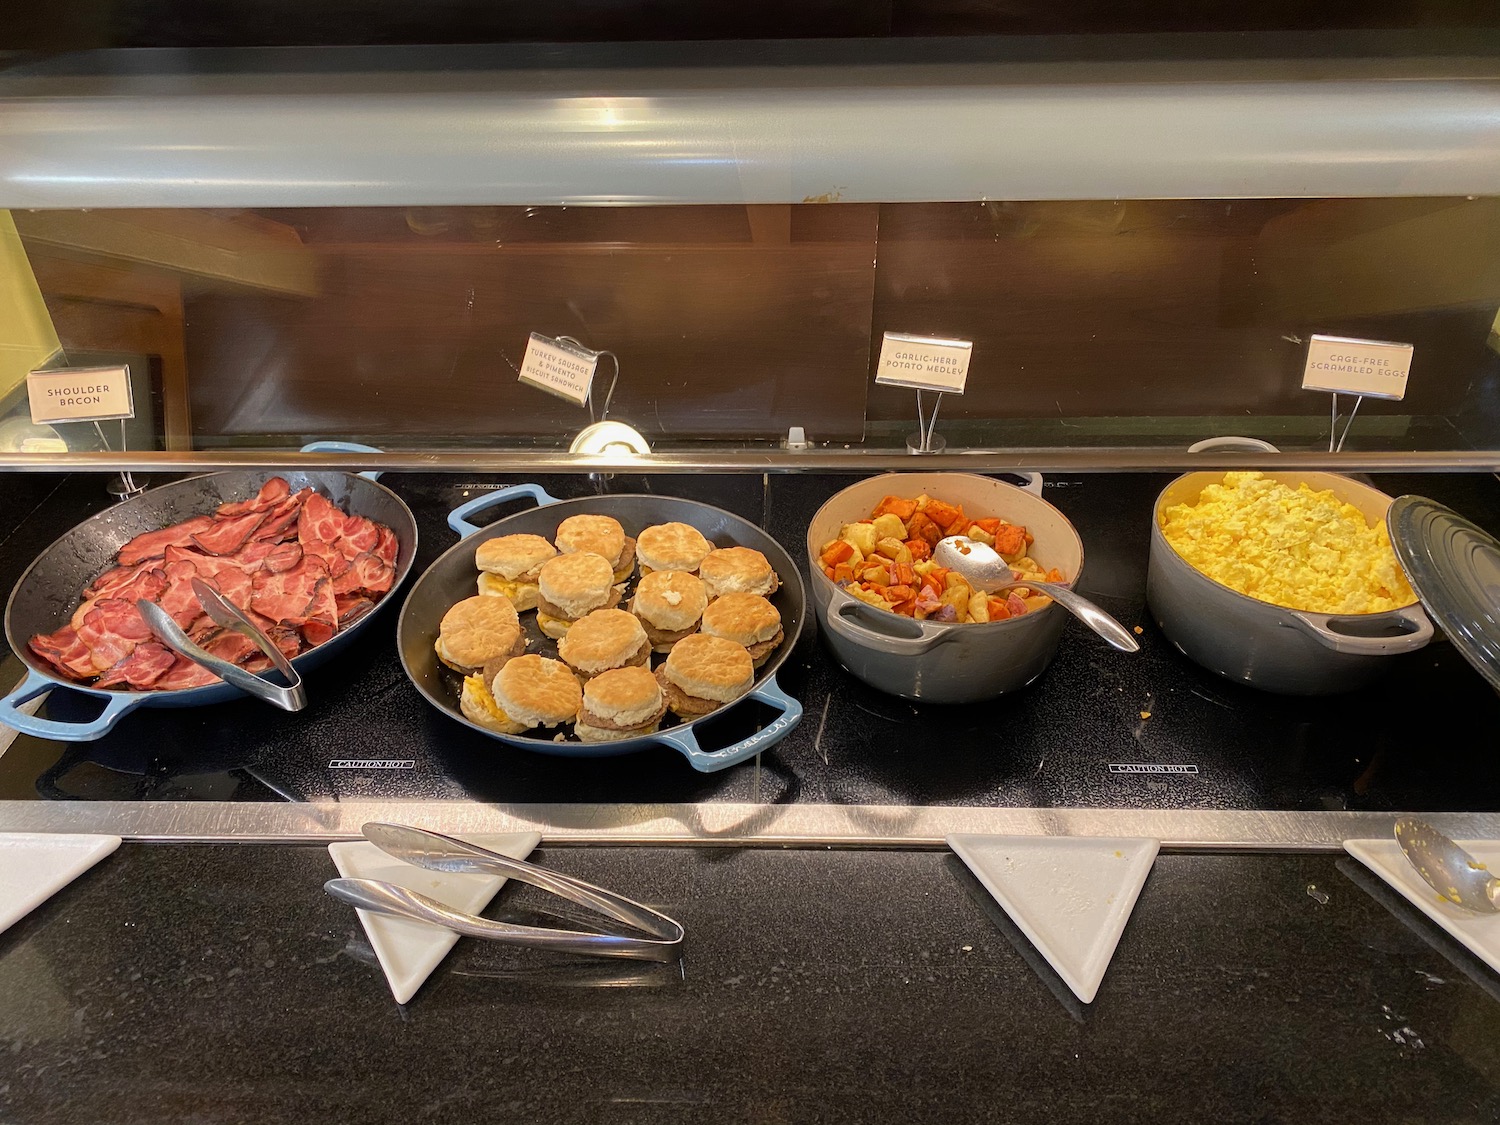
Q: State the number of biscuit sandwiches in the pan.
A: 12